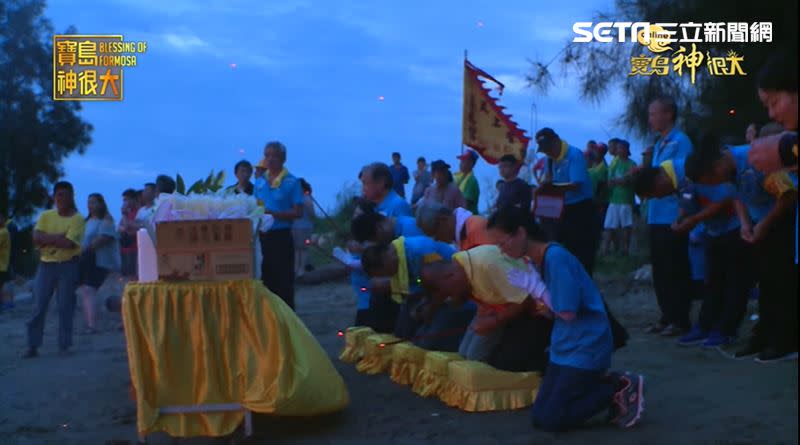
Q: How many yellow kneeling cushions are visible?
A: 5